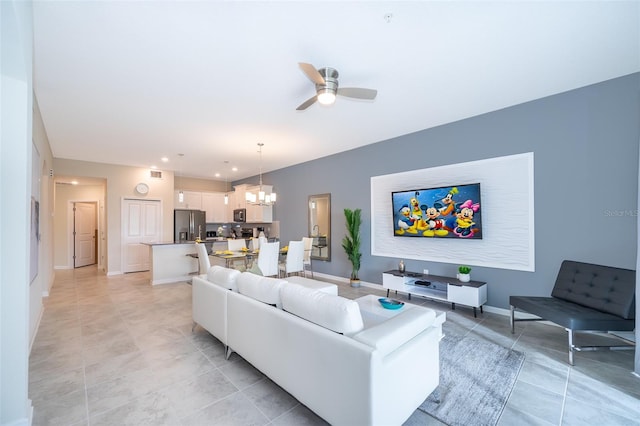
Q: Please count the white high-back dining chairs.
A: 6